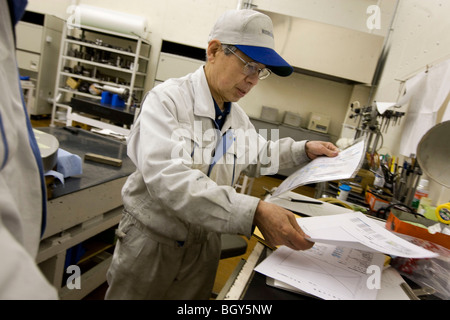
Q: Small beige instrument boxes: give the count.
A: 3